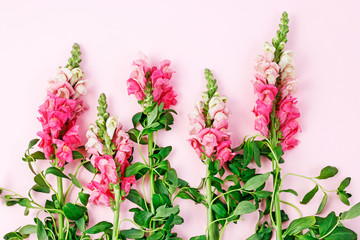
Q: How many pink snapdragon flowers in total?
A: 5